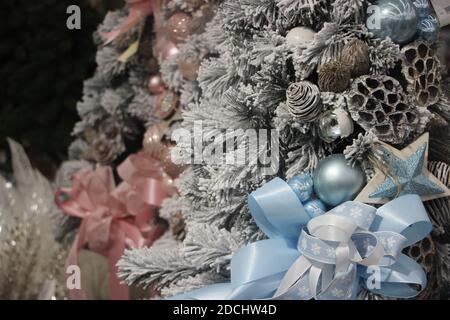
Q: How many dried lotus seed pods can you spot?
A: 3